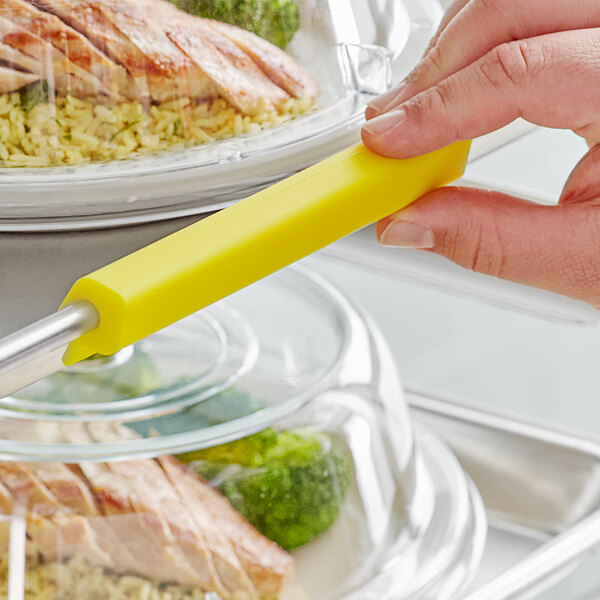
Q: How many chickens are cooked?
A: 2